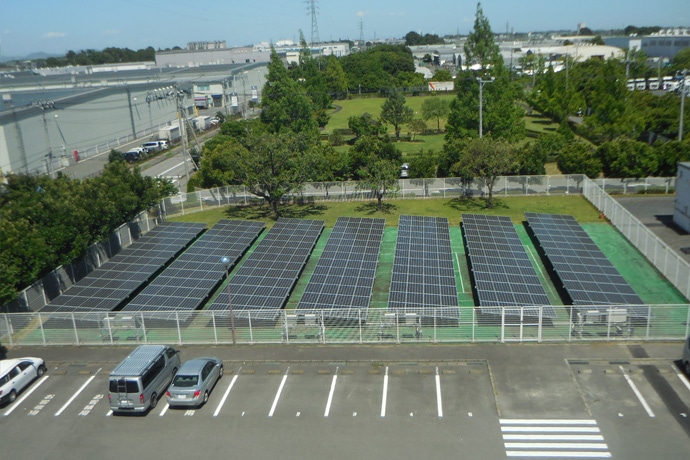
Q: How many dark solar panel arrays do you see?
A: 7